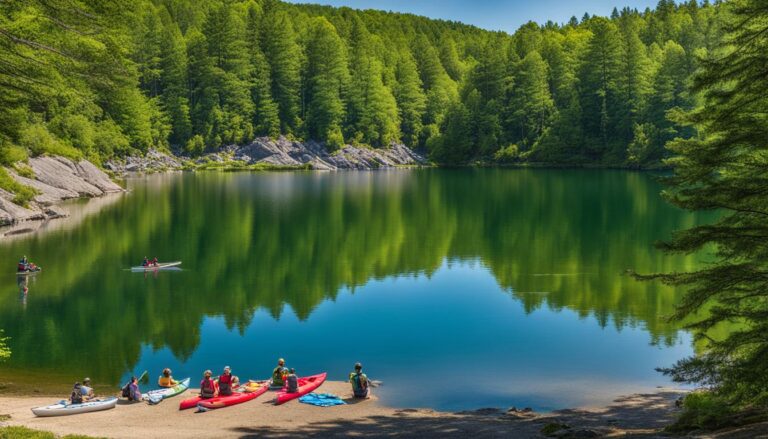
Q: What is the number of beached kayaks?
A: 5